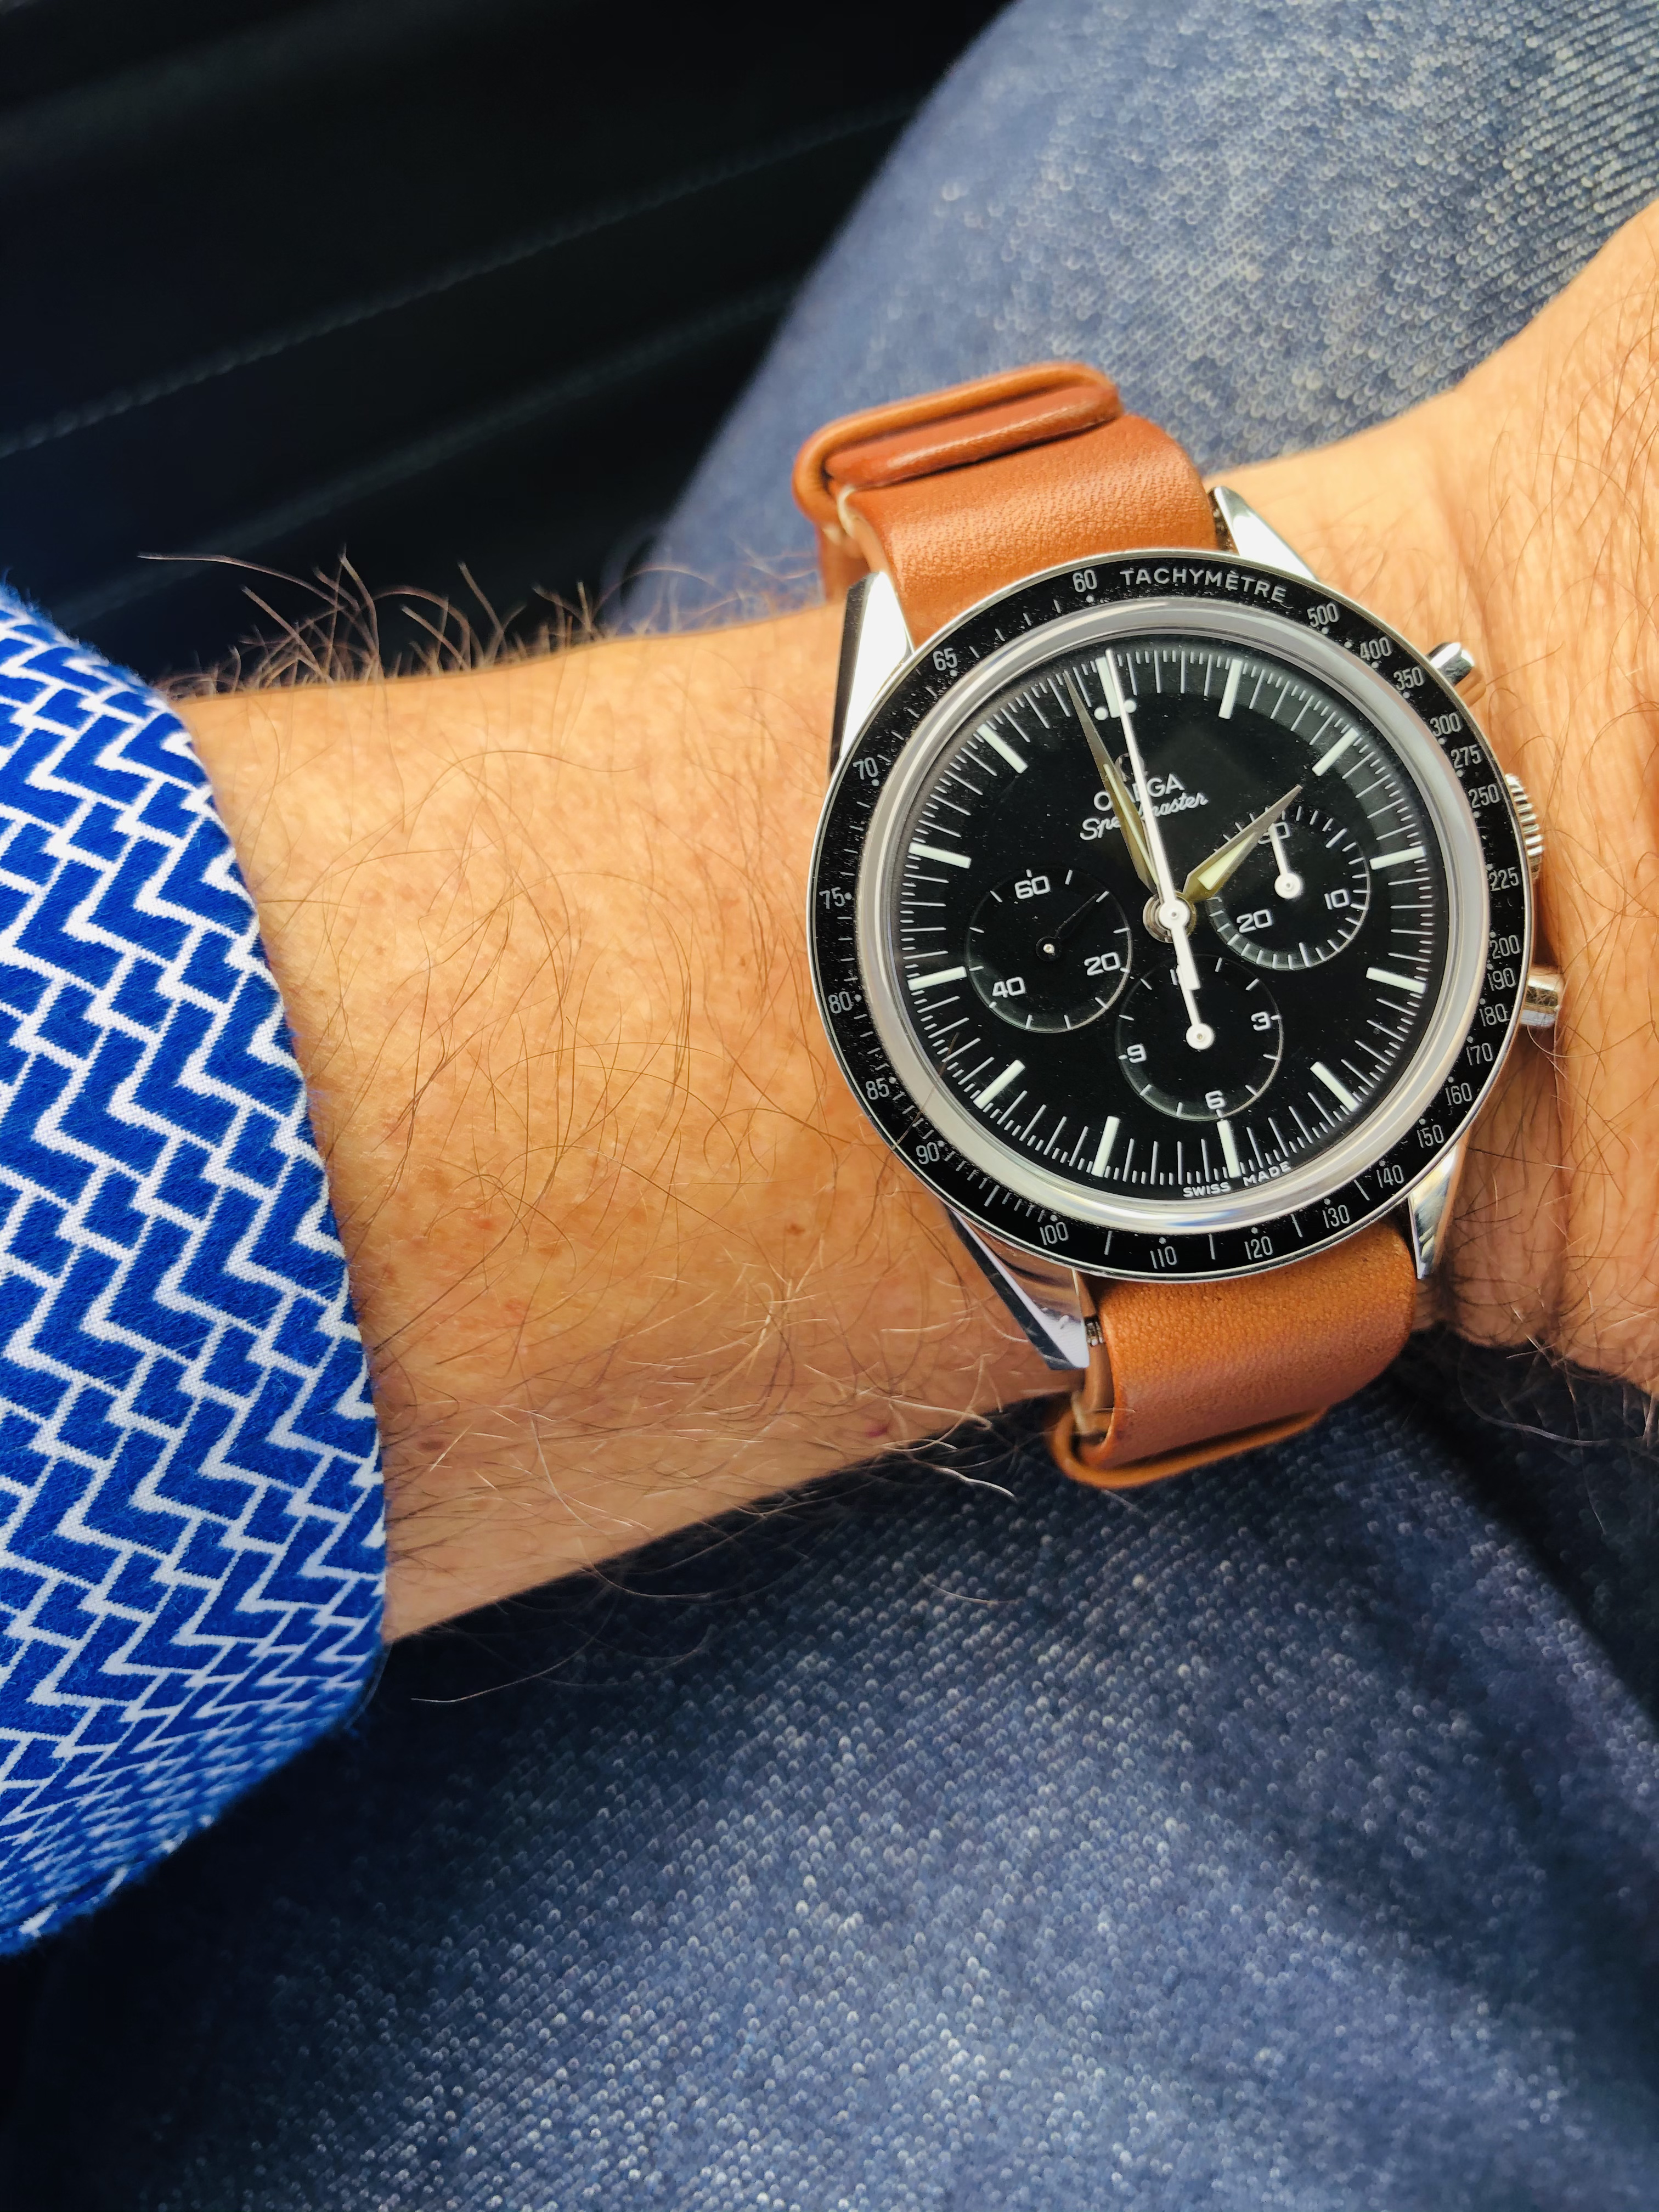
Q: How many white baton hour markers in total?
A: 12